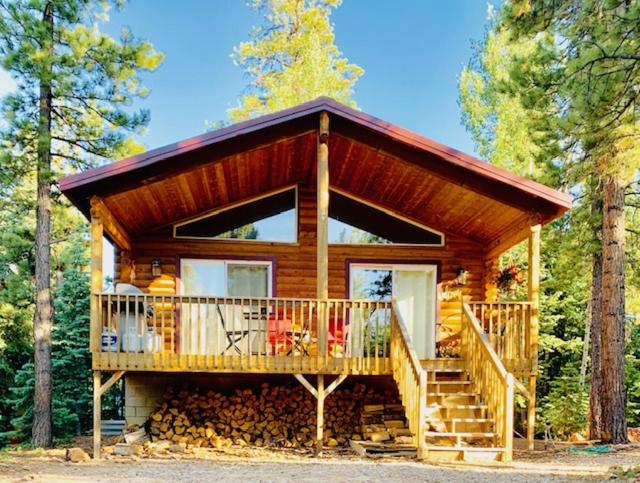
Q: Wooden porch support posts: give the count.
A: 3